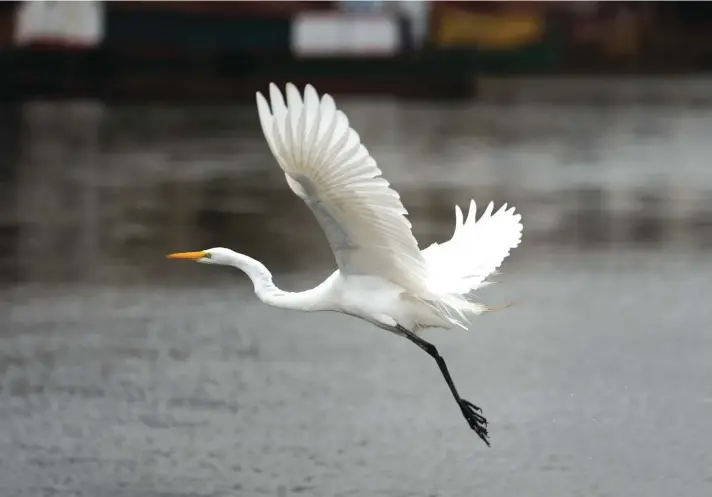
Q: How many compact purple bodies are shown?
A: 0